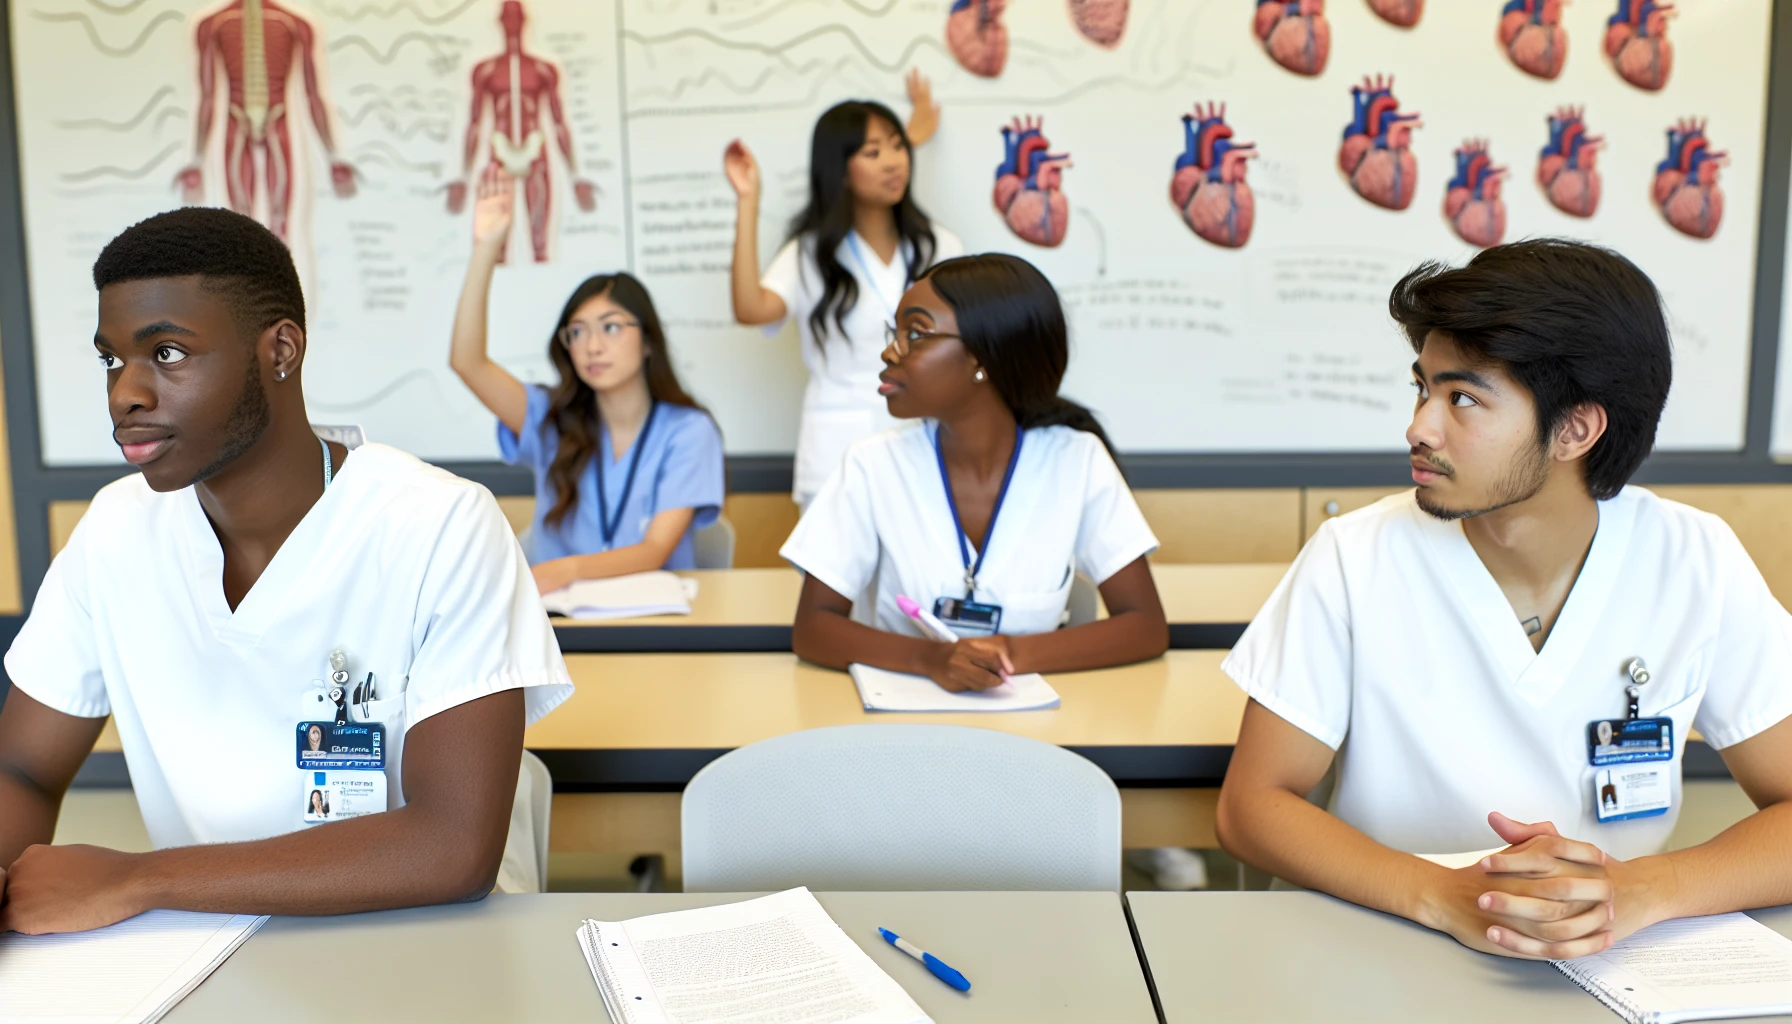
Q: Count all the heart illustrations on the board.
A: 12